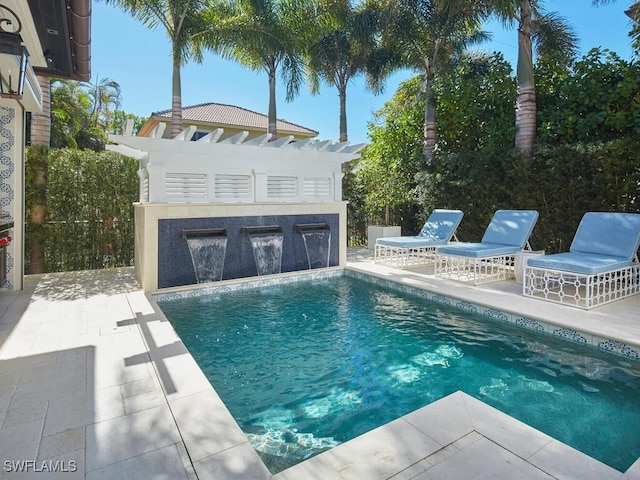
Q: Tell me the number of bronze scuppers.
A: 3